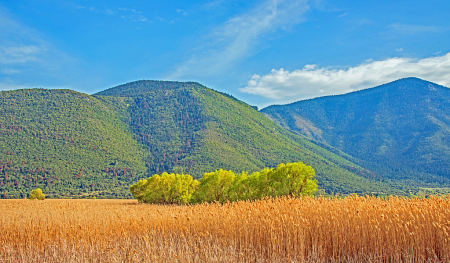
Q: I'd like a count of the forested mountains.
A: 3